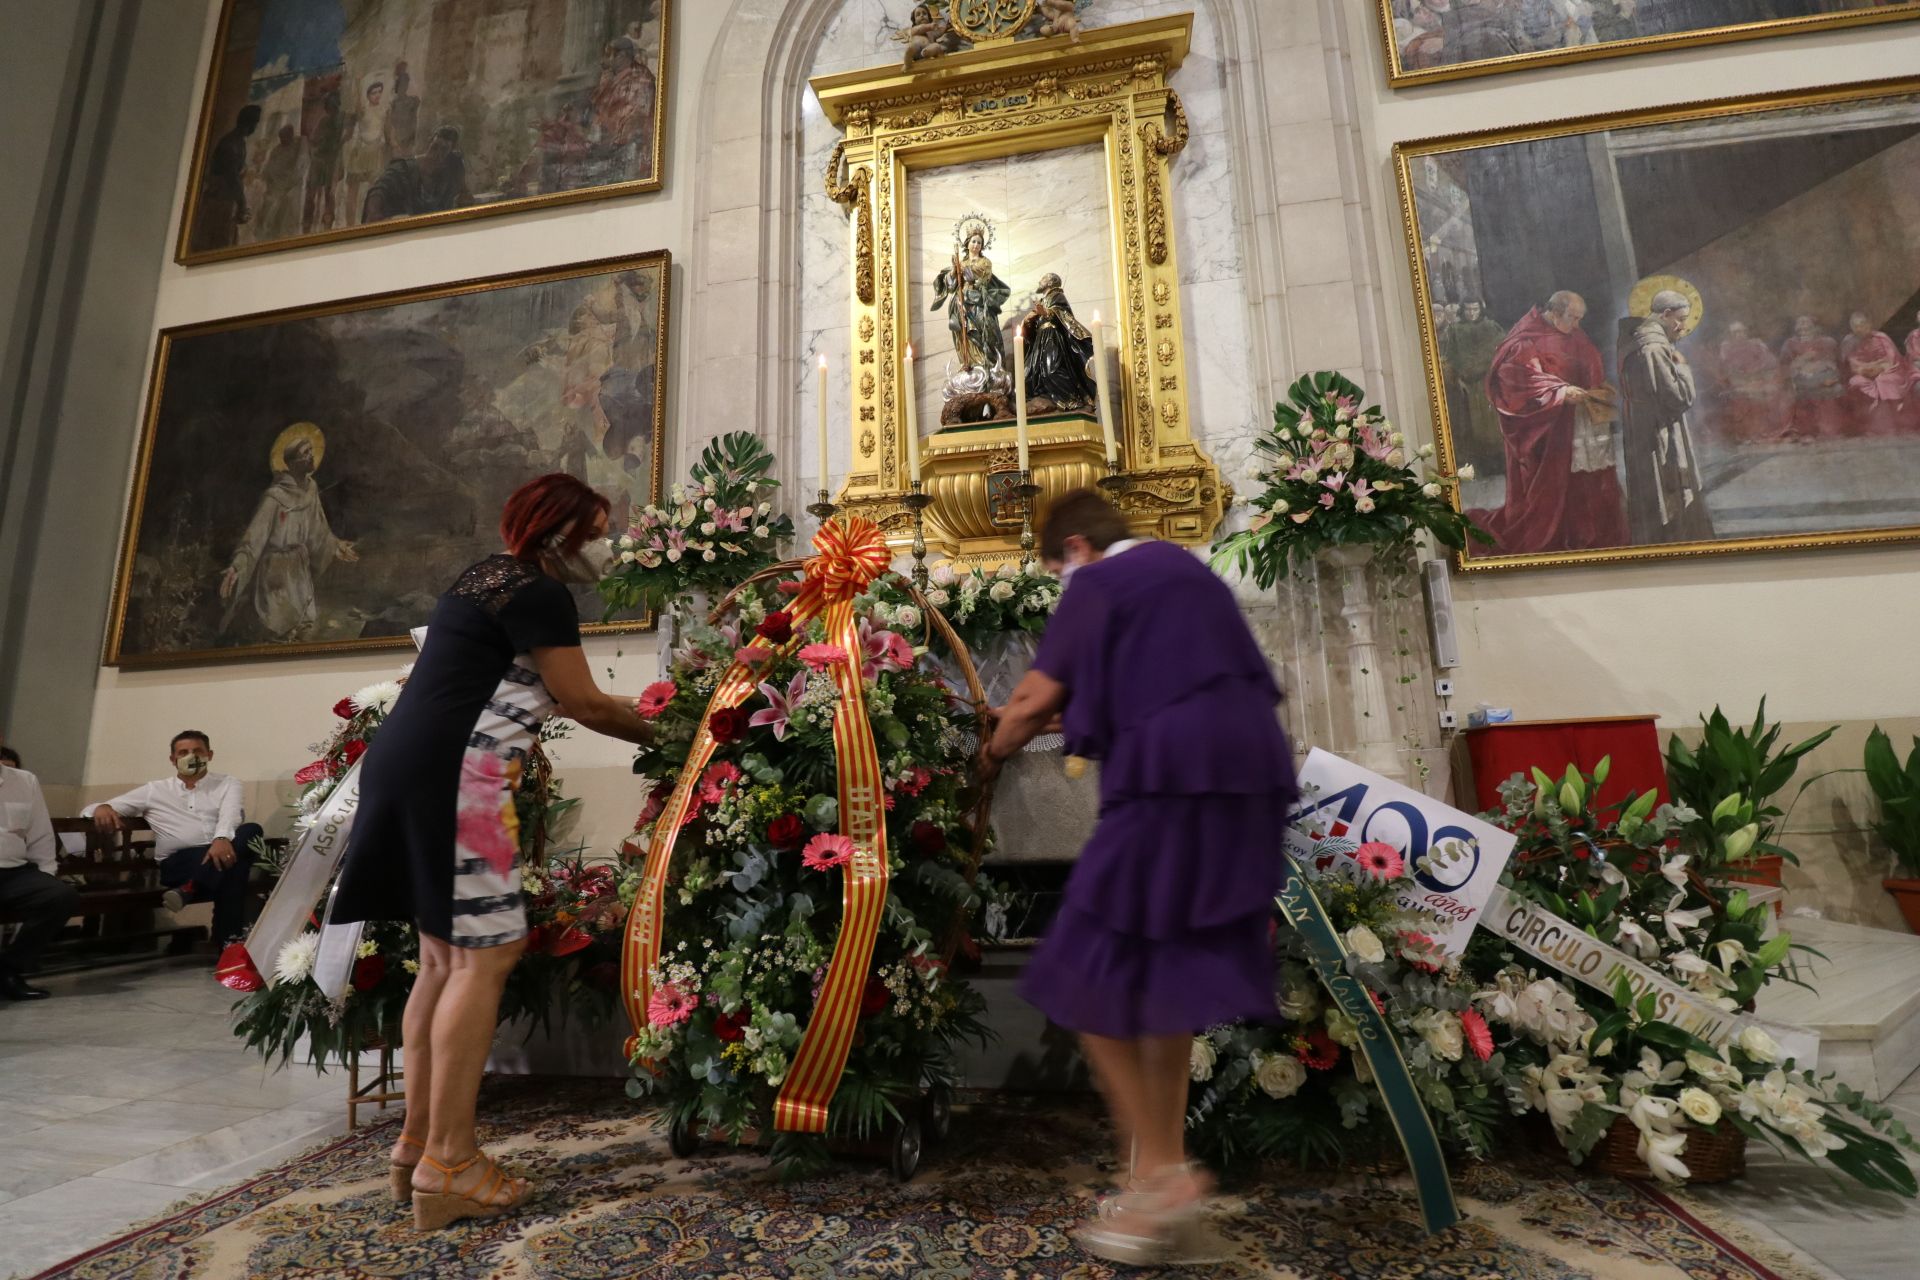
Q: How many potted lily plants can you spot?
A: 2